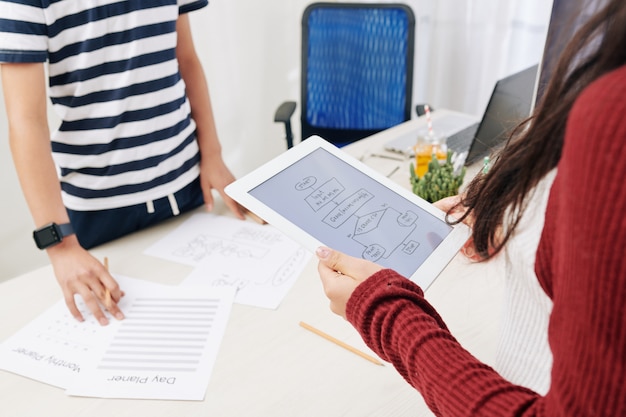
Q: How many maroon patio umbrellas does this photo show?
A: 0